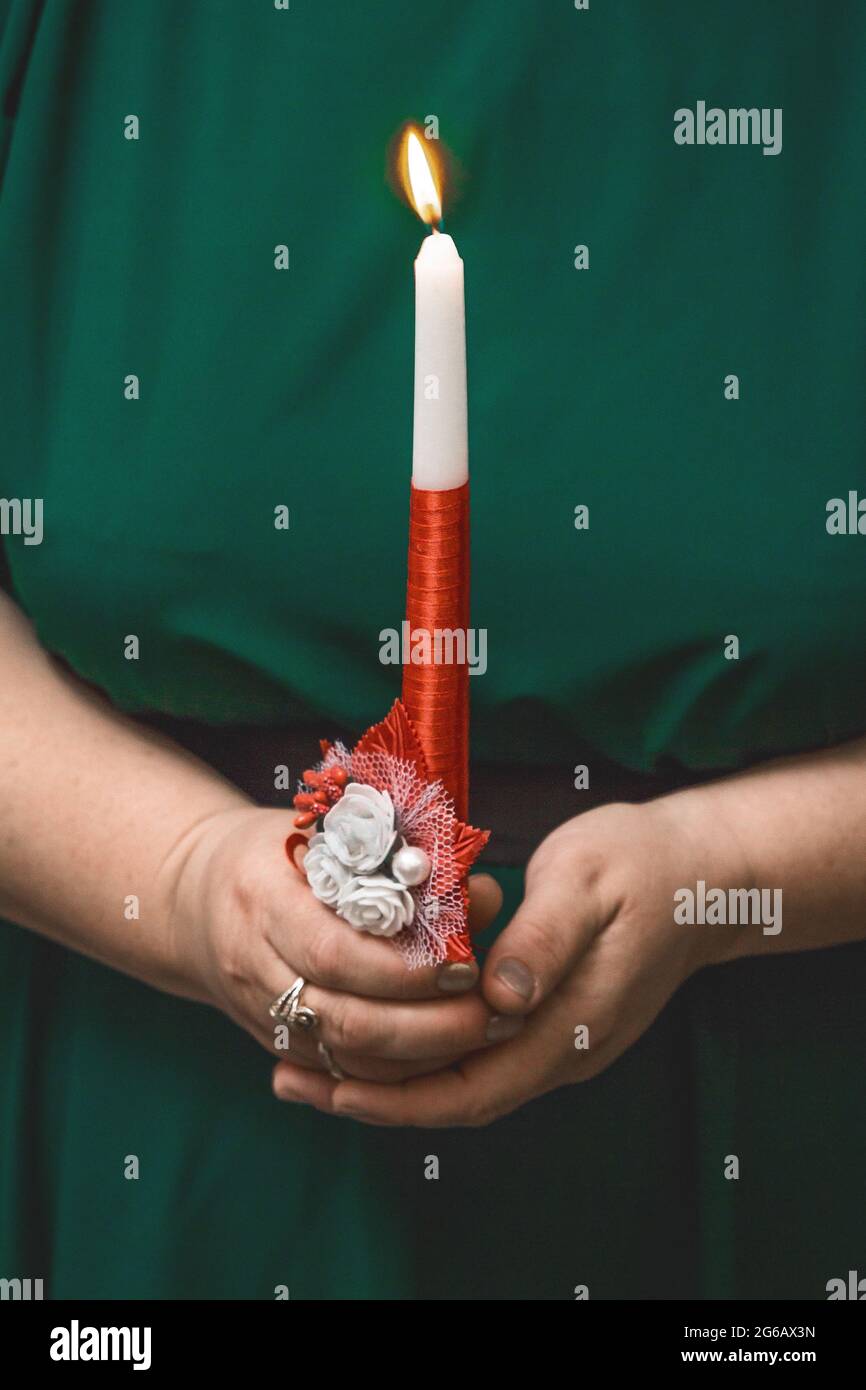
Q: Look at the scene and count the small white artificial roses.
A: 3